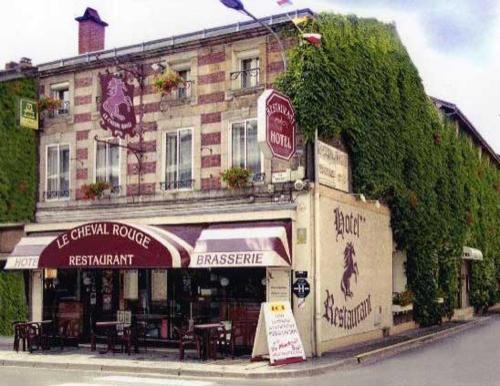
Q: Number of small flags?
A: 3